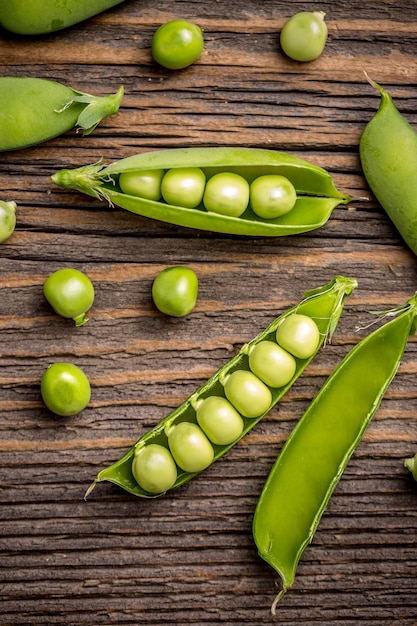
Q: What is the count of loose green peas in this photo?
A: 7